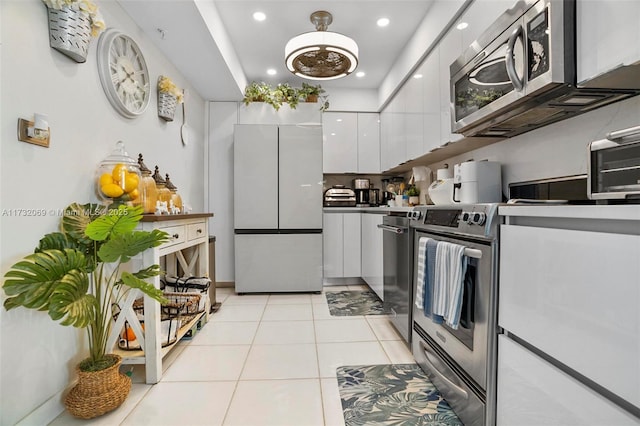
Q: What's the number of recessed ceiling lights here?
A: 4